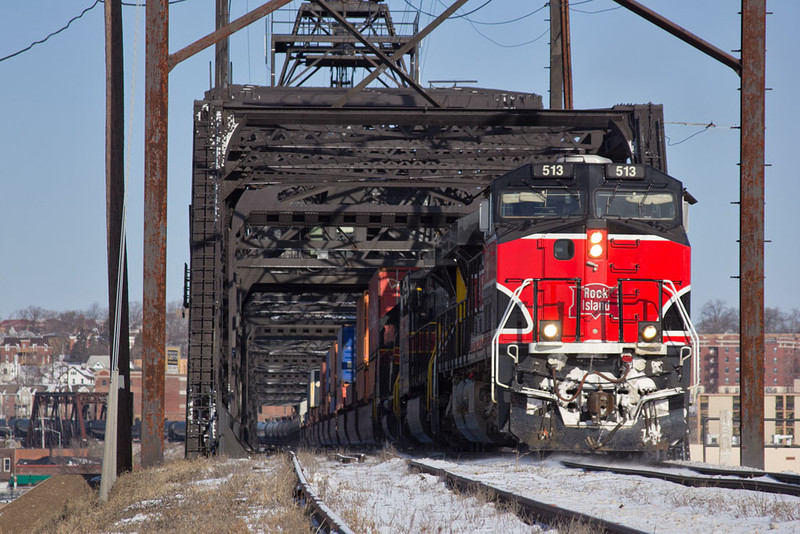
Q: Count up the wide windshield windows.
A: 2